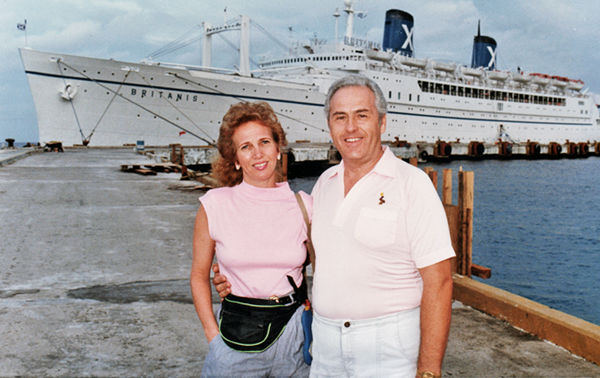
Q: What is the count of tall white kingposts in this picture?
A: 2